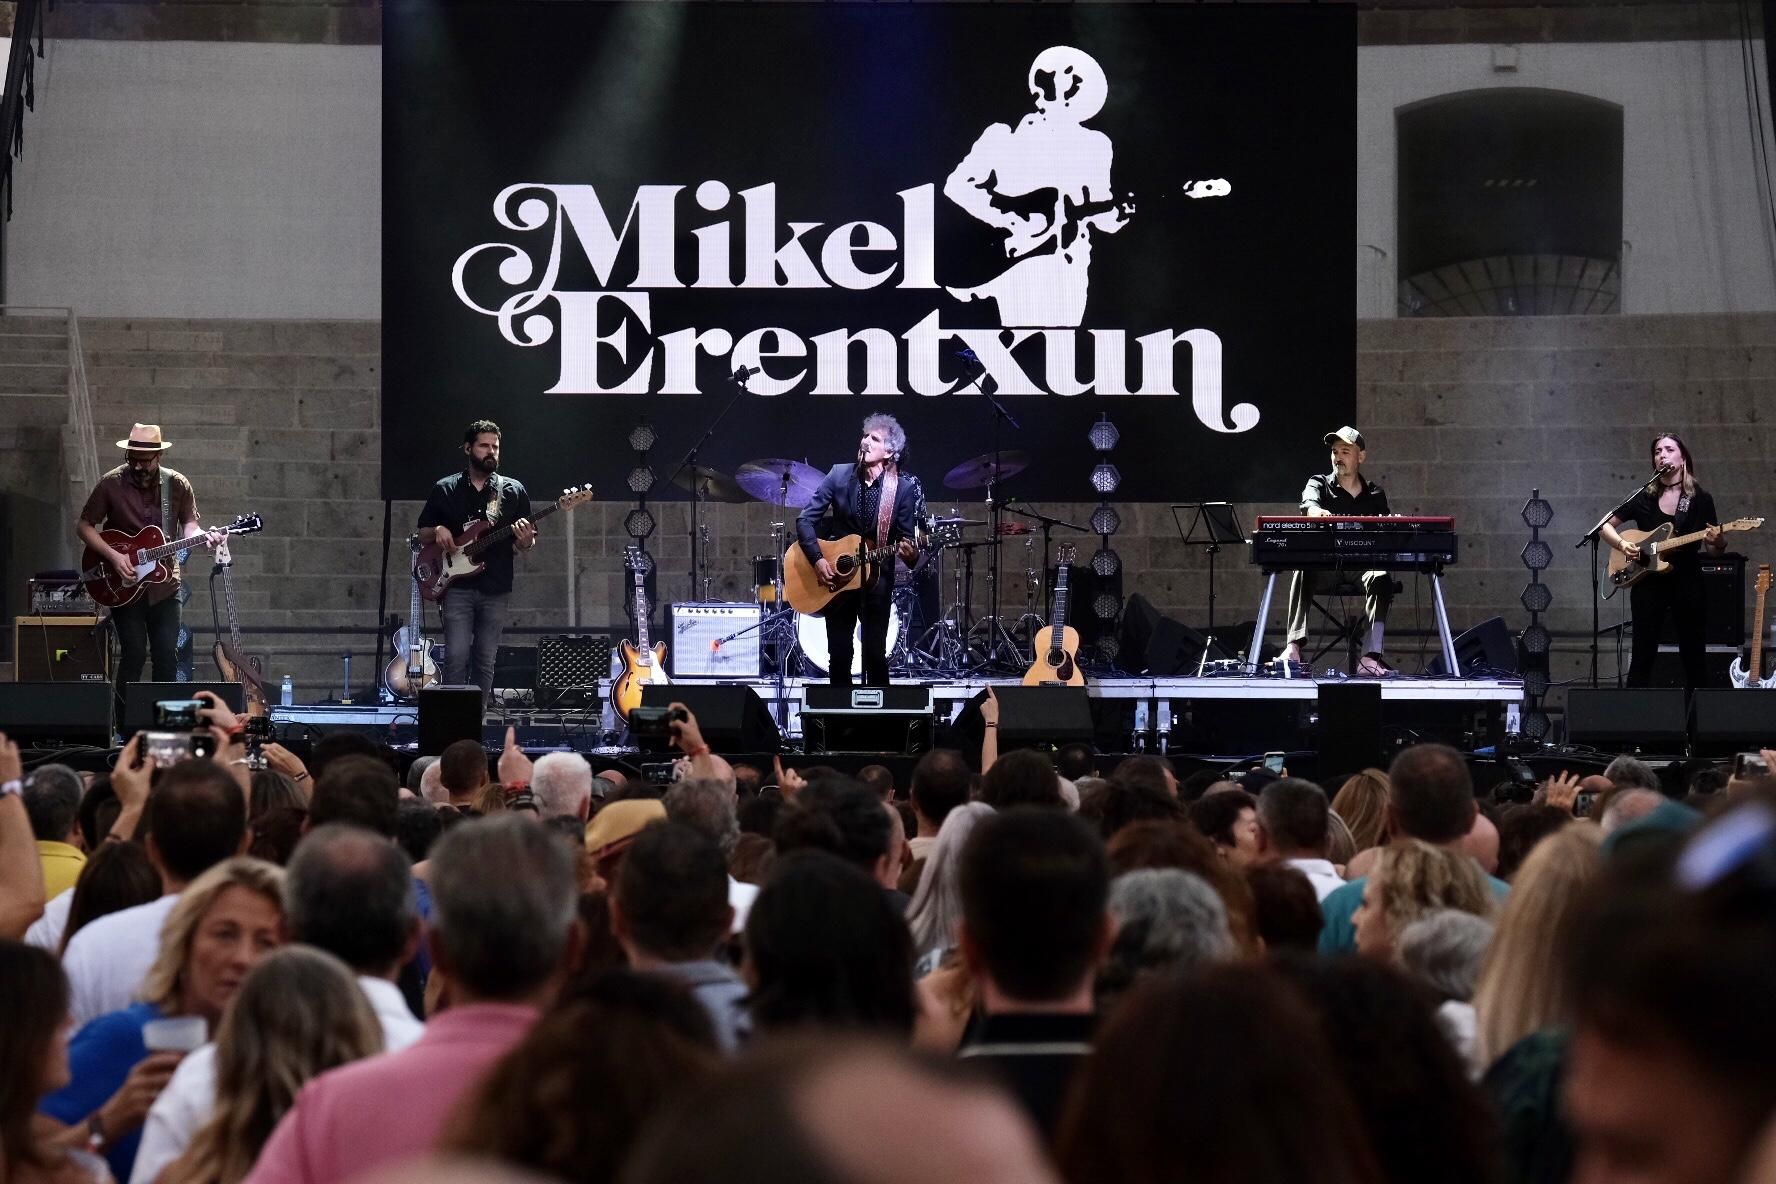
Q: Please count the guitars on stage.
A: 9